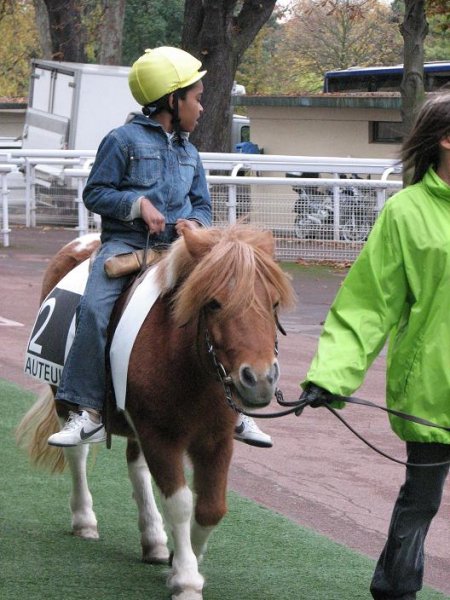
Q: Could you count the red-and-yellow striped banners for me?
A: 0